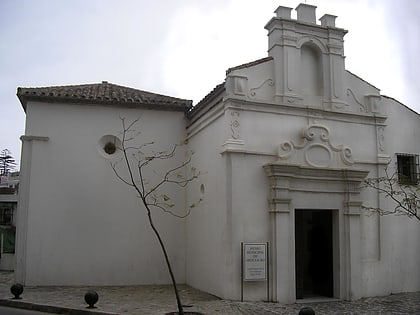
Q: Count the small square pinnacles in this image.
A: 3